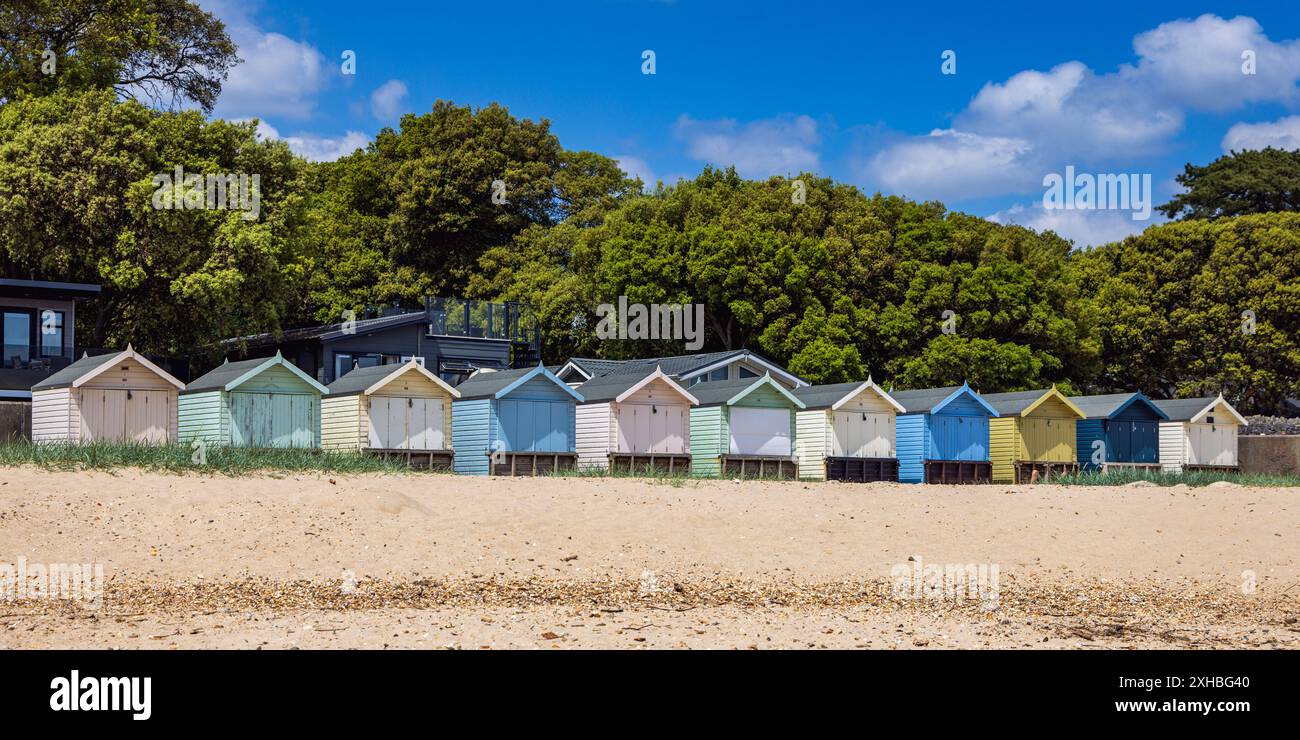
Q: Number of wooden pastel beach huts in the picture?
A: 11